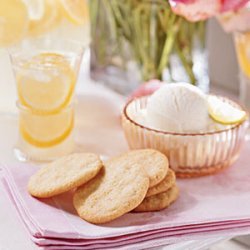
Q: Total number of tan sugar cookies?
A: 5